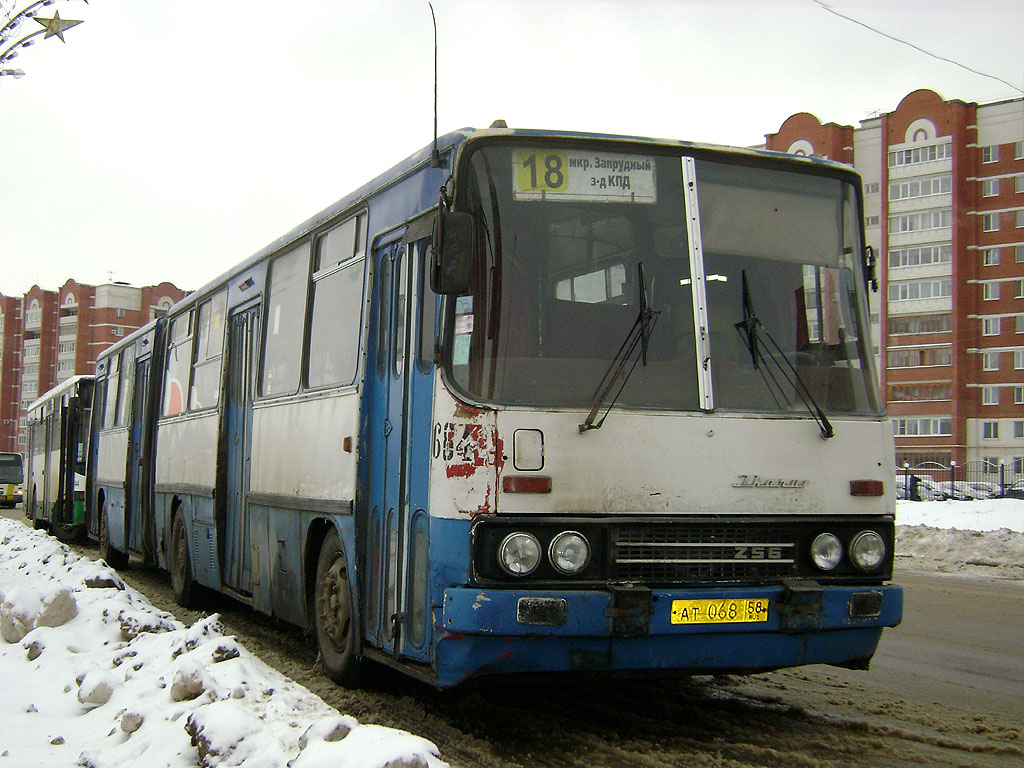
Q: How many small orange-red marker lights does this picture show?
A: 3